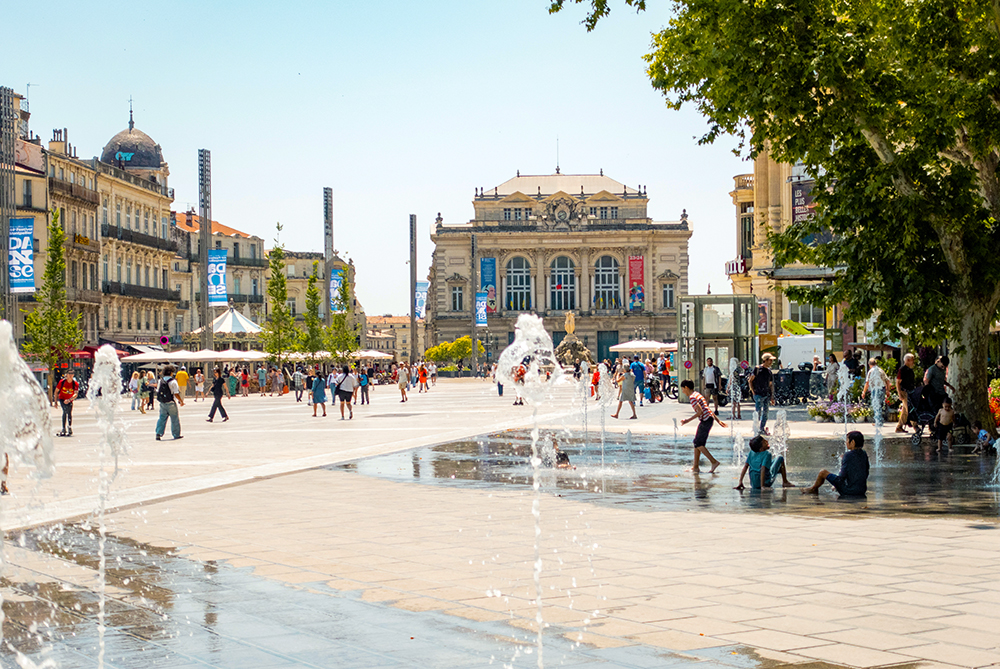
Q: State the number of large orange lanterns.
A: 0